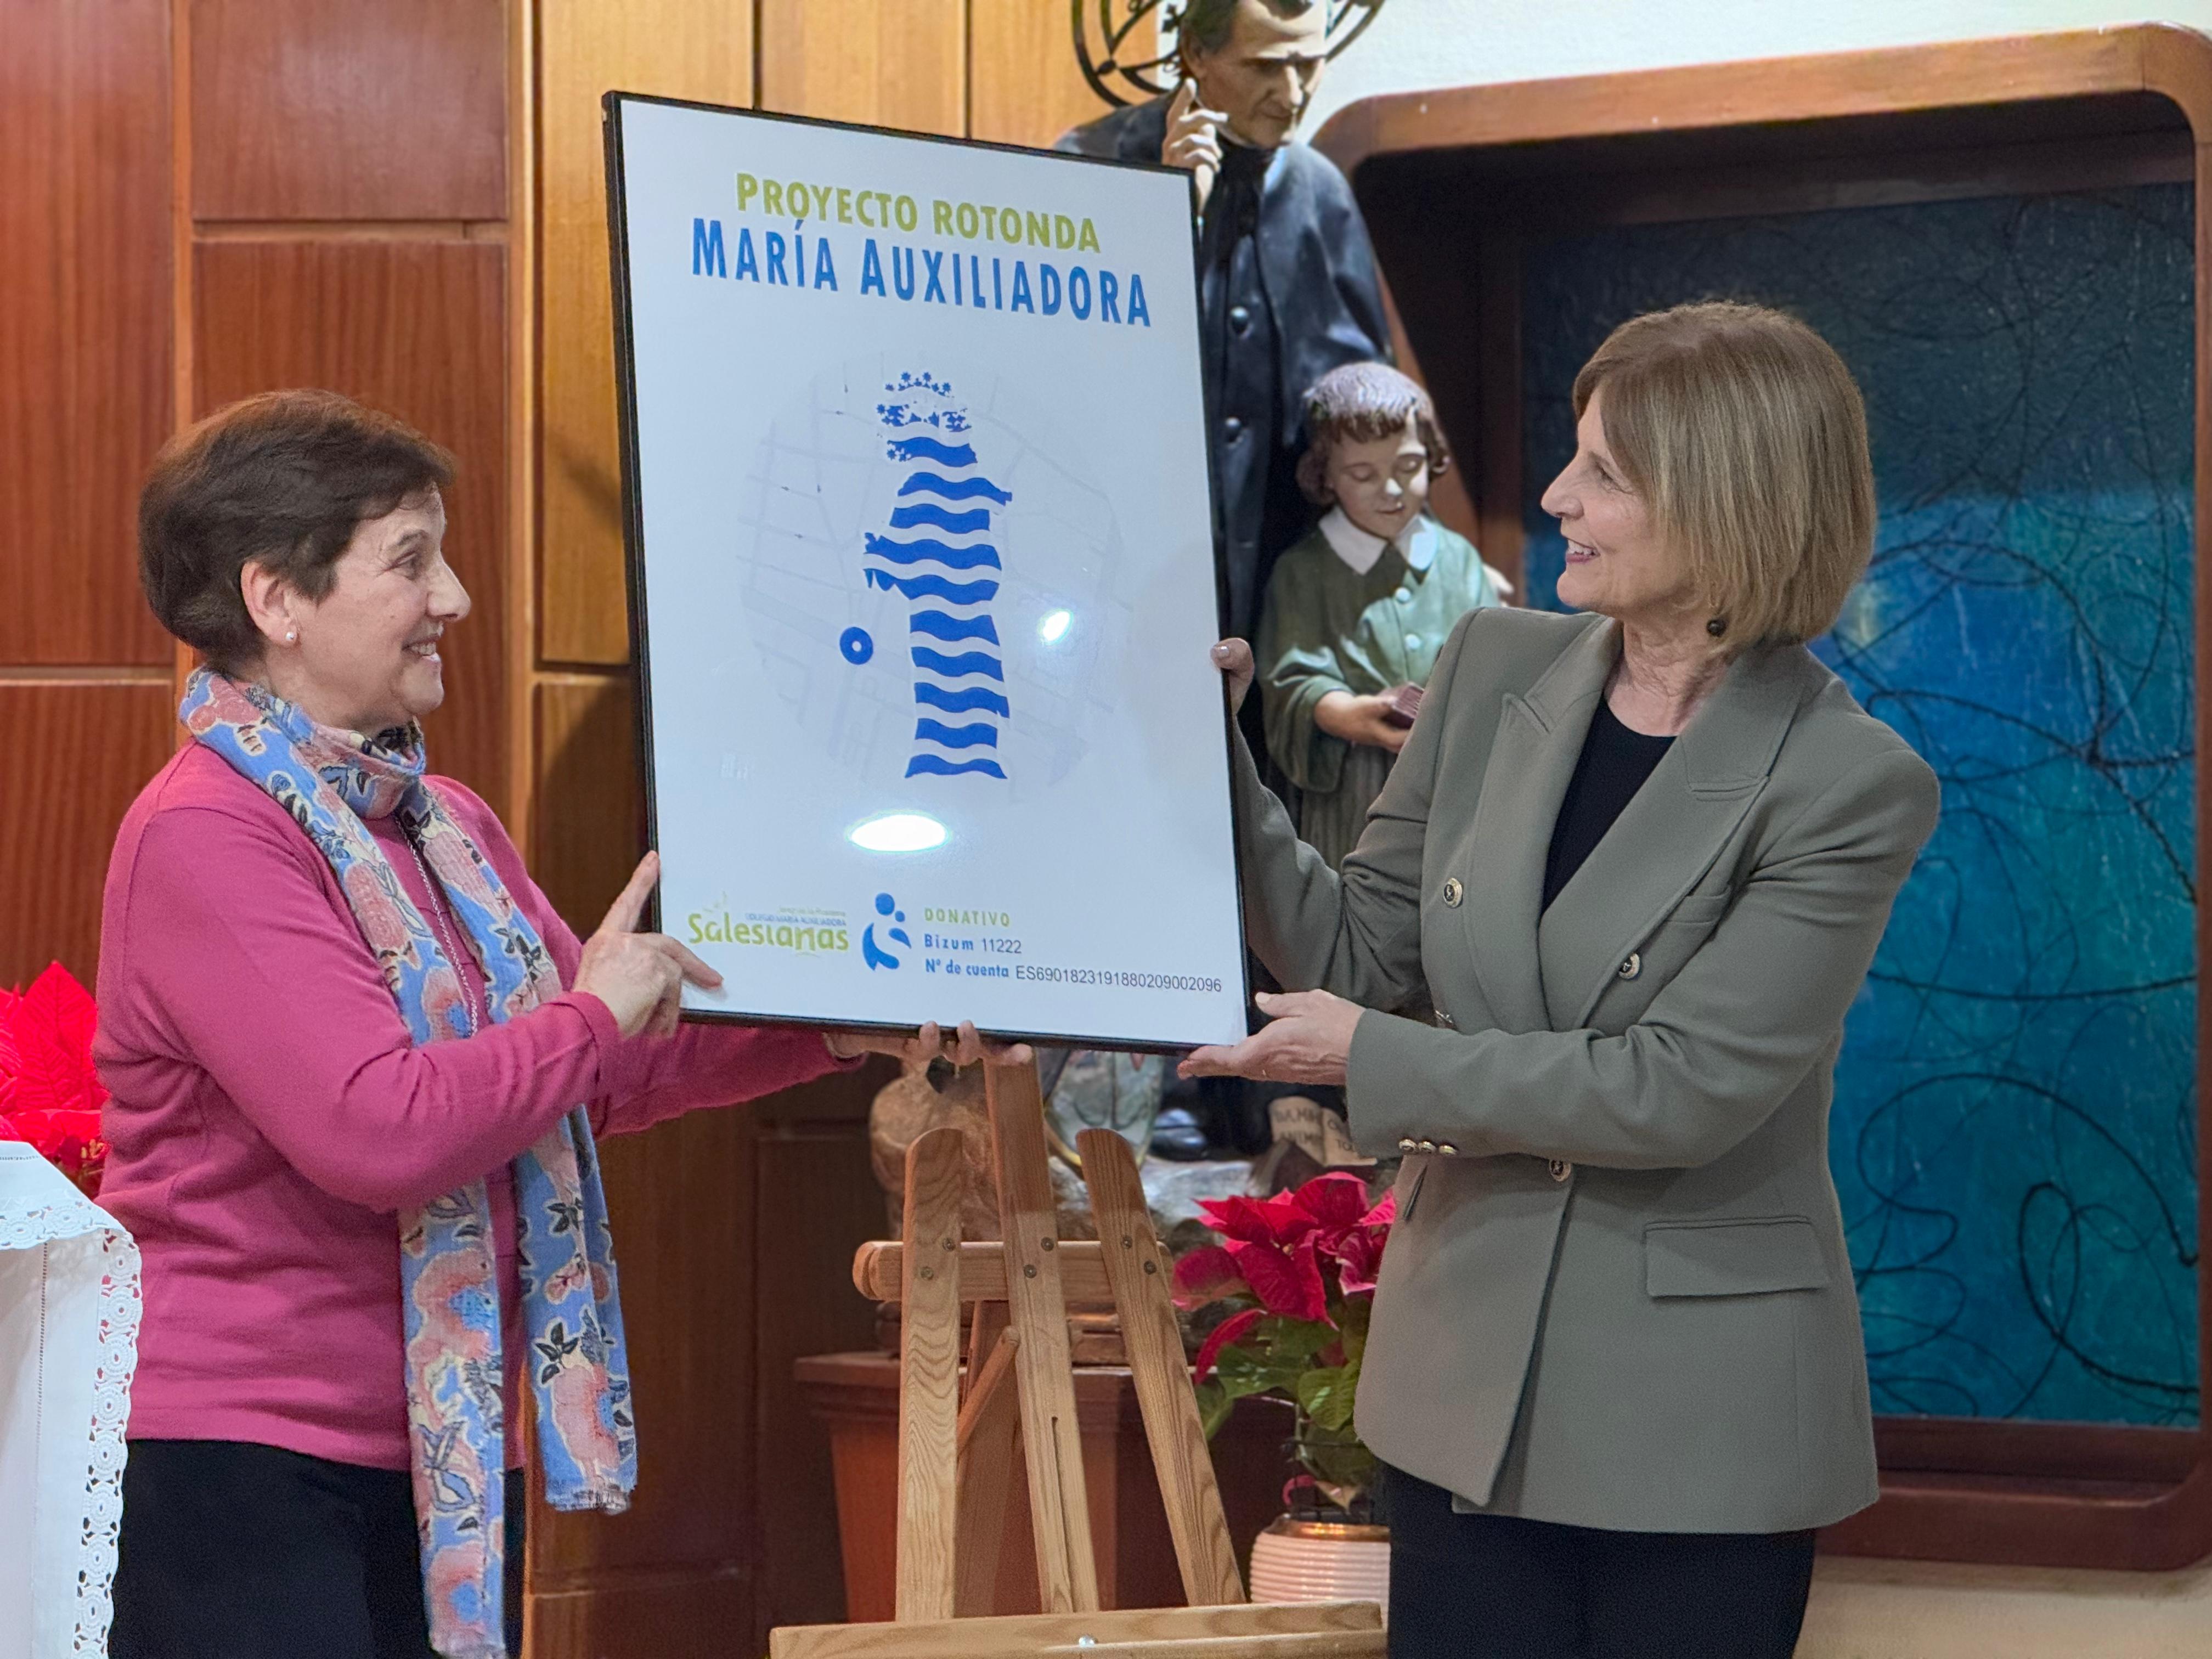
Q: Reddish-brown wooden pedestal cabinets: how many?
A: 1